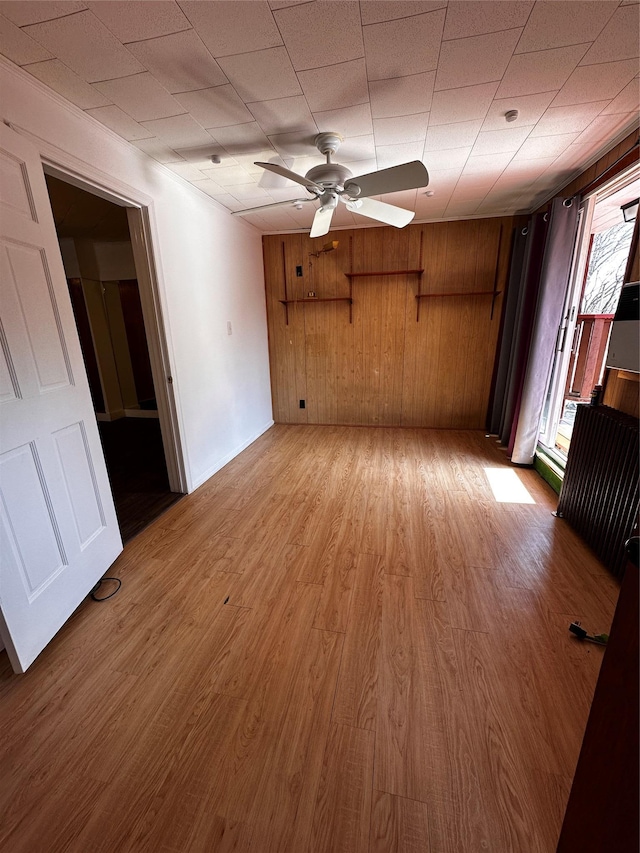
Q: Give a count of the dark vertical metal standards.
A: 4